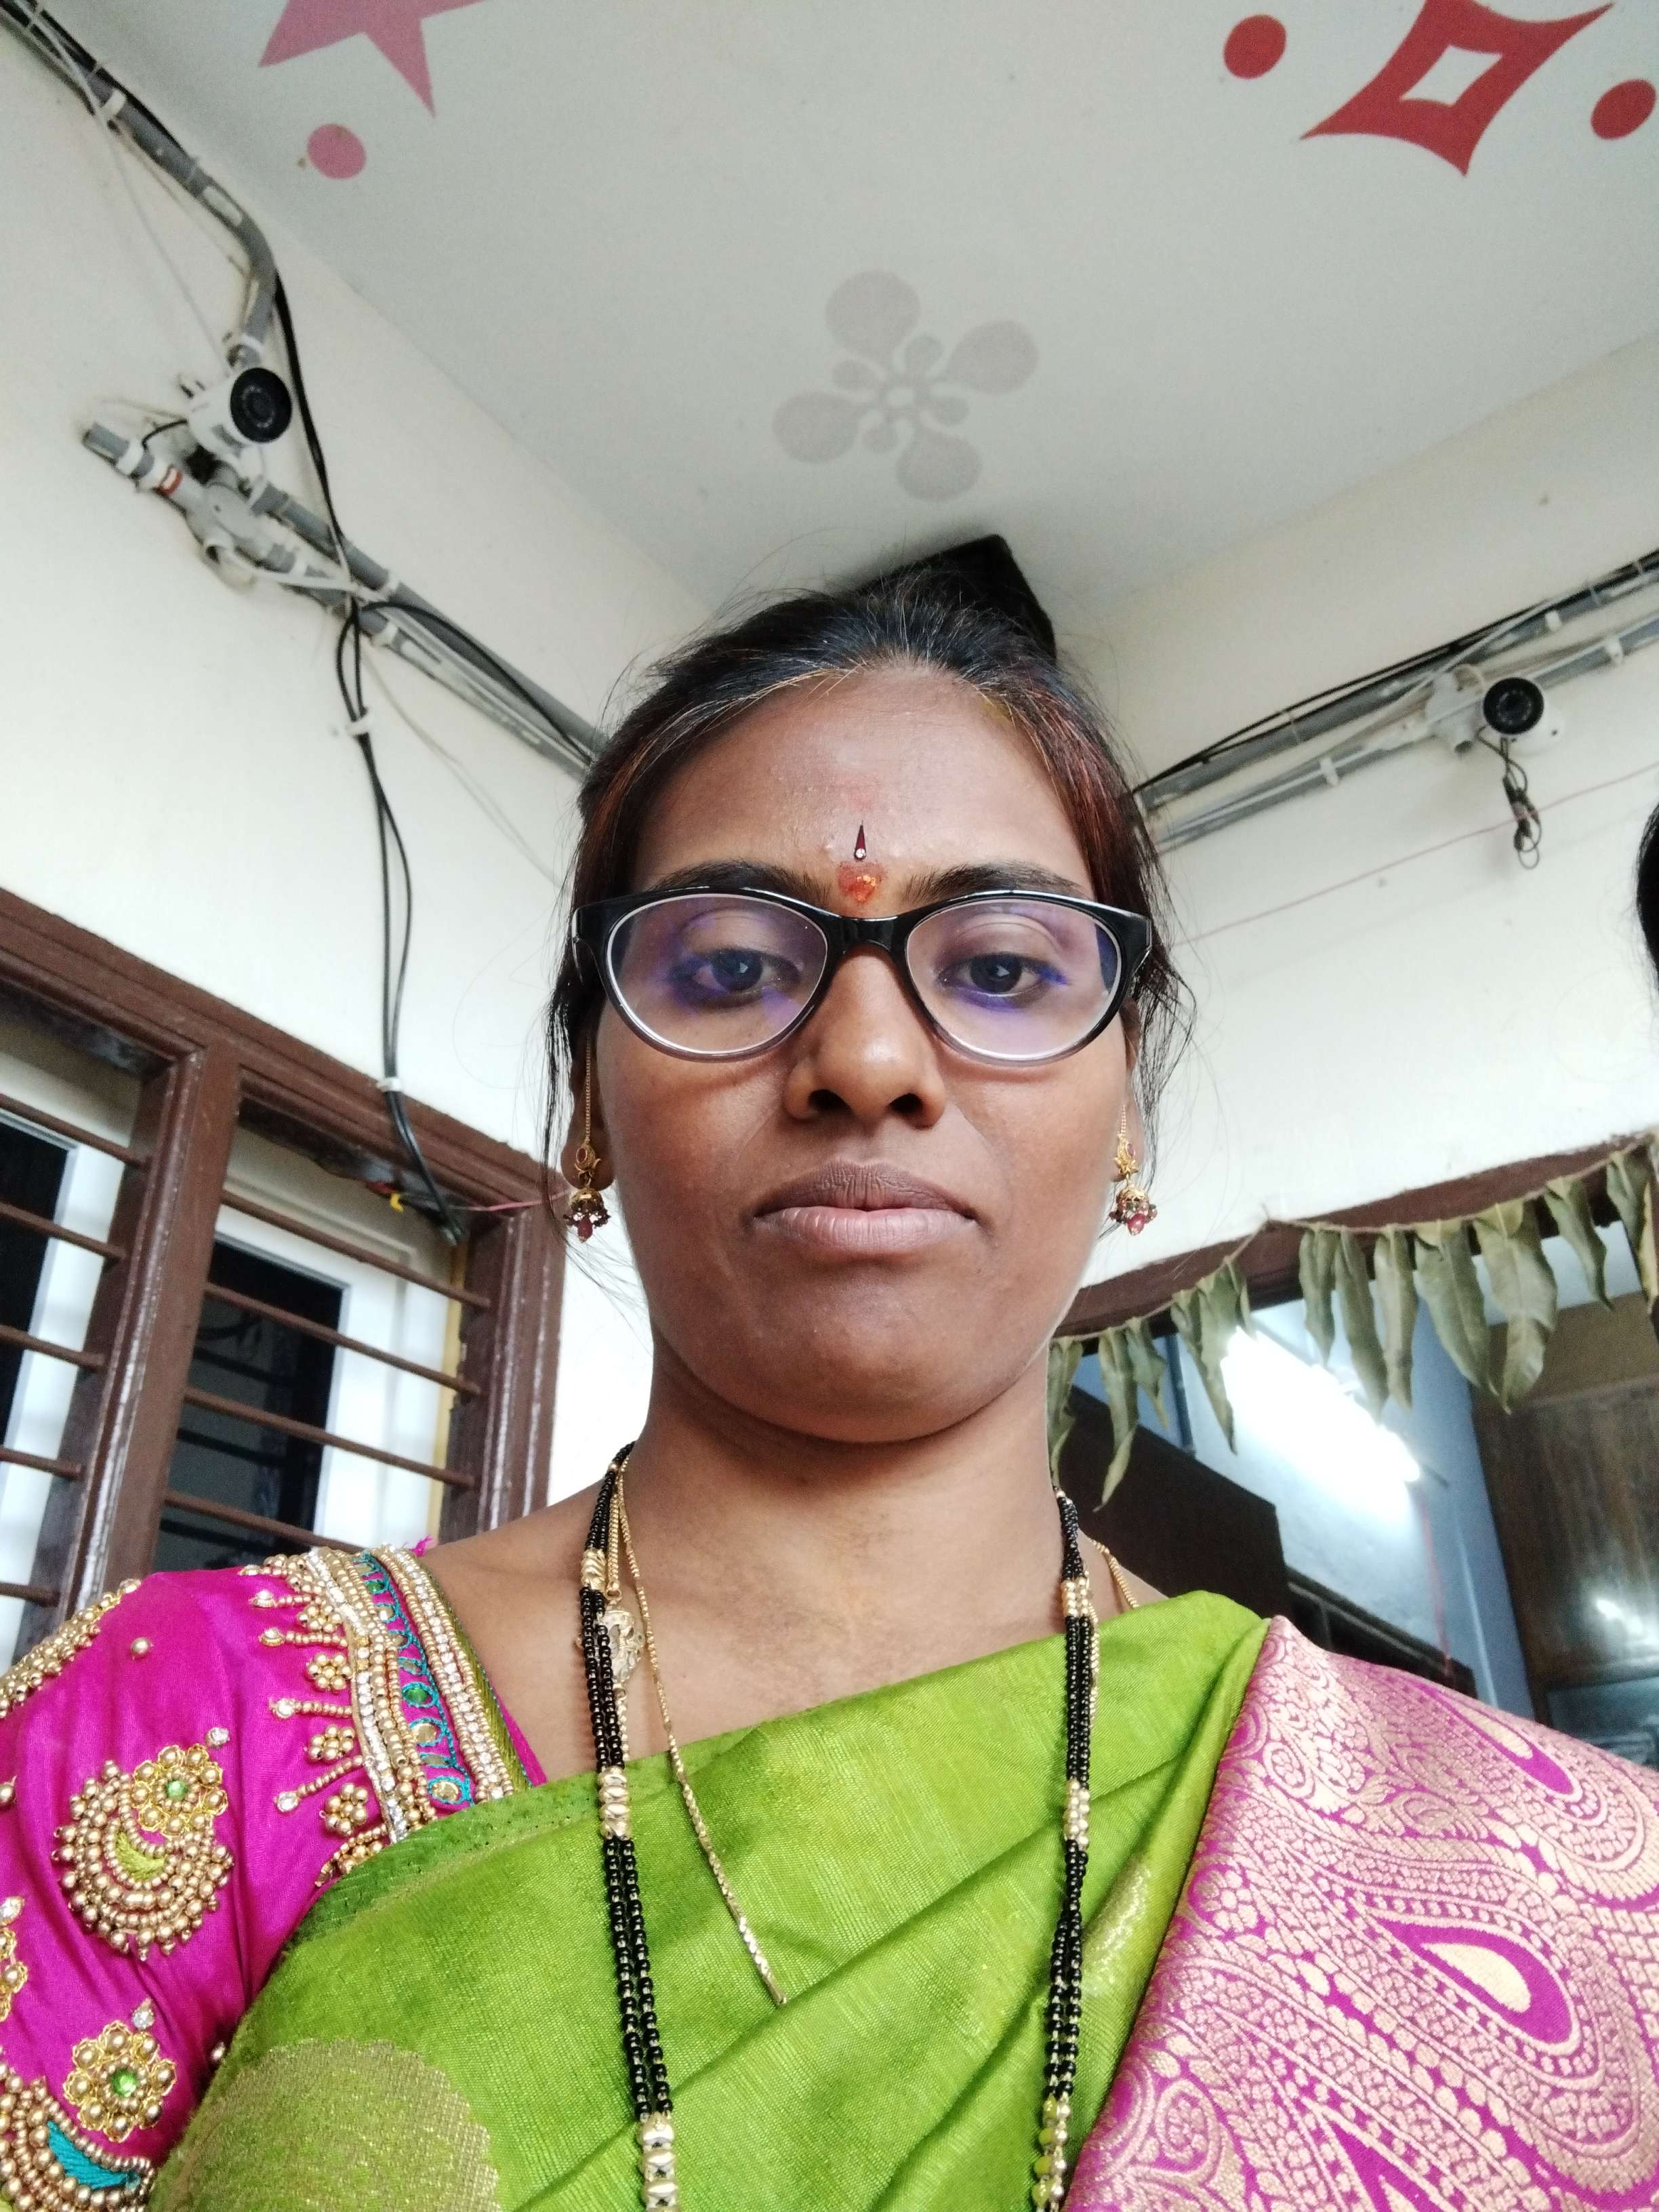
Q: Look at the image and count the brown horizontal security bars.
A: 9